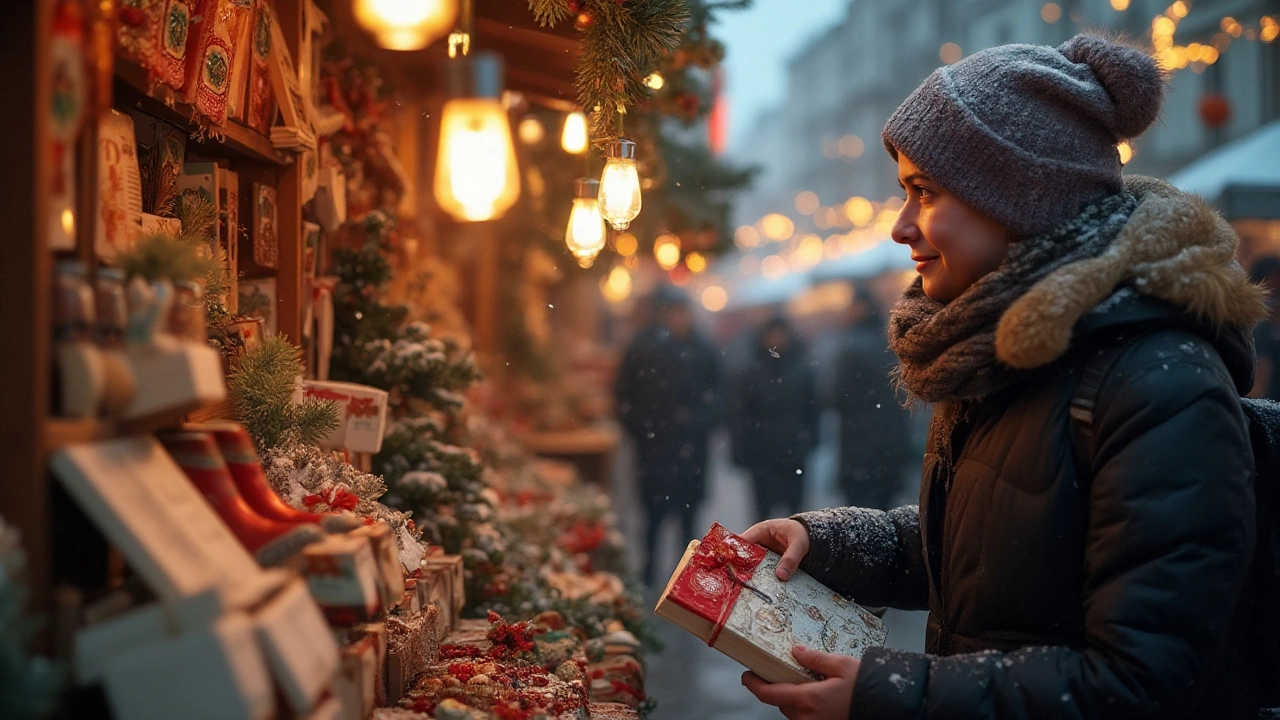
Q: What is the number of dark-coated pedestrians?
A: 3